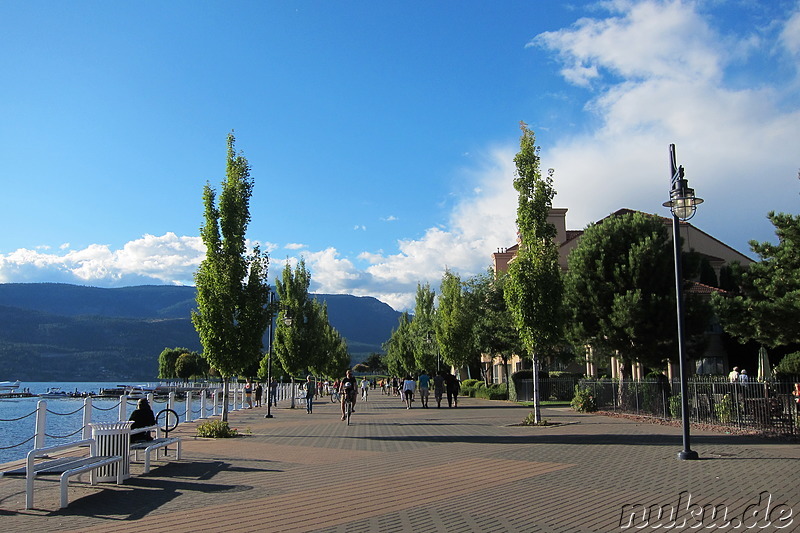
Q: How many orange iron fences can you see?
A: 0